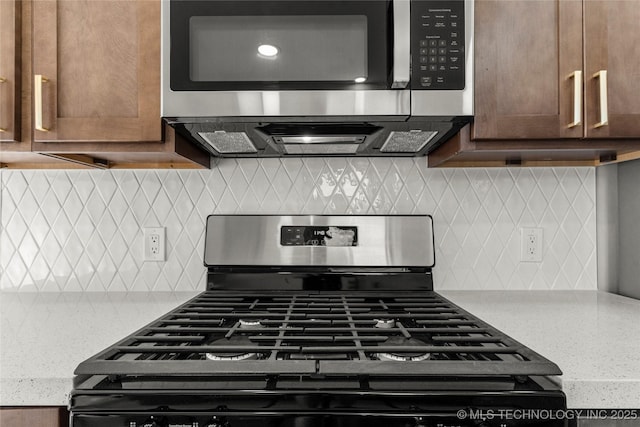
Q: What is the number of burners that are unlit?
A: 4